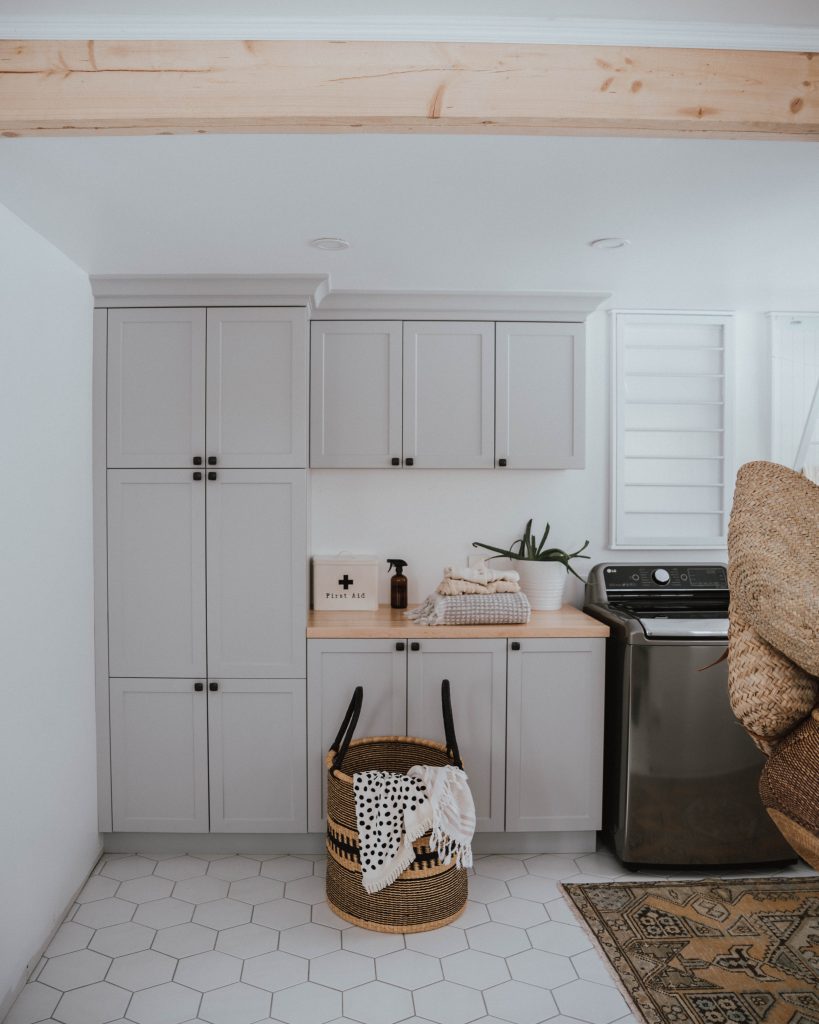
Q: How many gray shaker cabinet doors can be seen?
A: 12